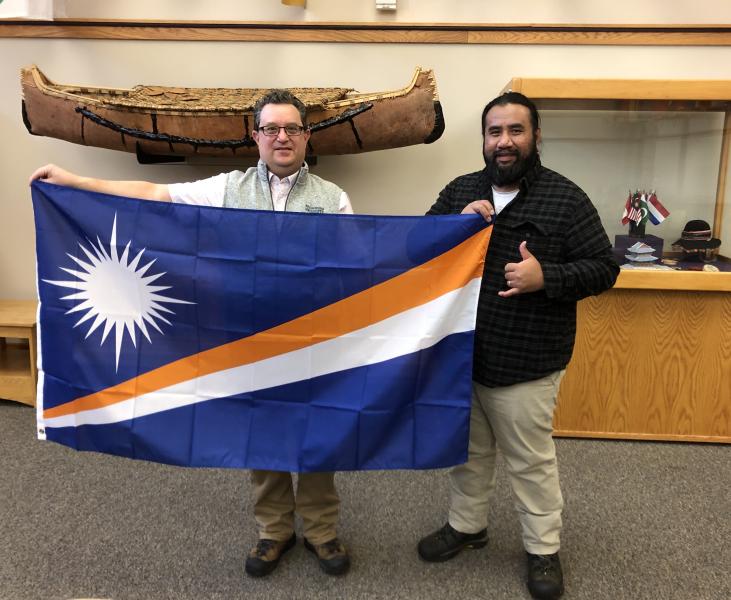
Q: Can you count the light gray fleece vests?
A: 1